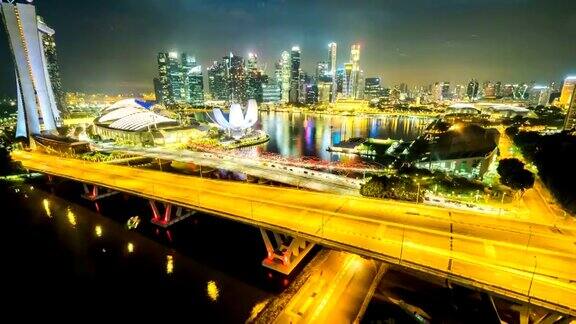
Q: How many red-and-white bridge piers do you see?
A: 3